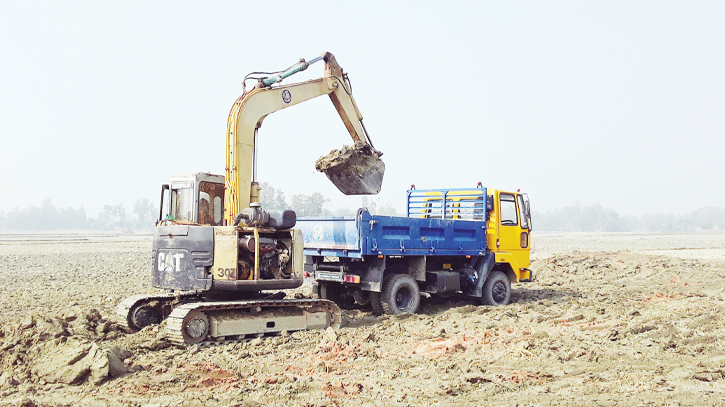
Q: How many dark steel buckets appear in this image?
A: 1